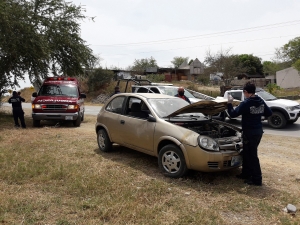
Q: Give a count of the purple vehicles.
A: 0